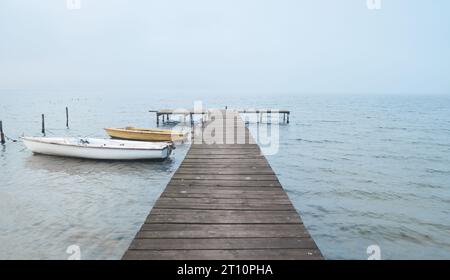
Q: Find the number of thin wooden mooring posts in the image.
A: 3